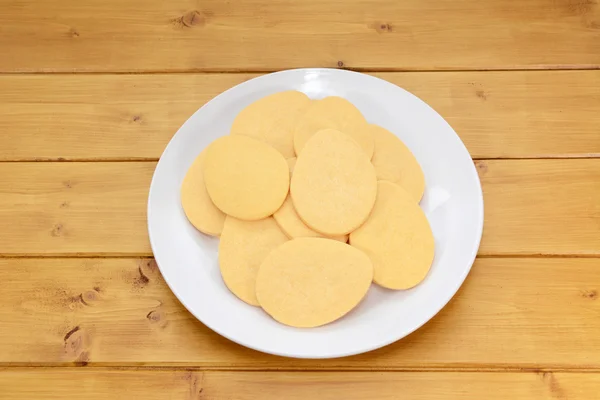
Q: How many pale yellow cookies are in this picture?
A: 10